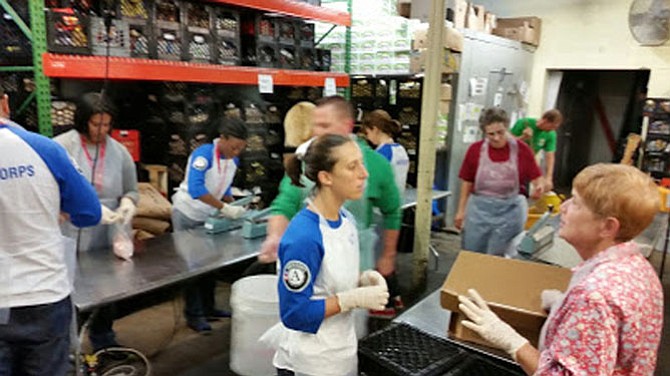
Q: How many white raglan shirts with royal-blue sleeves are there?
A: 4